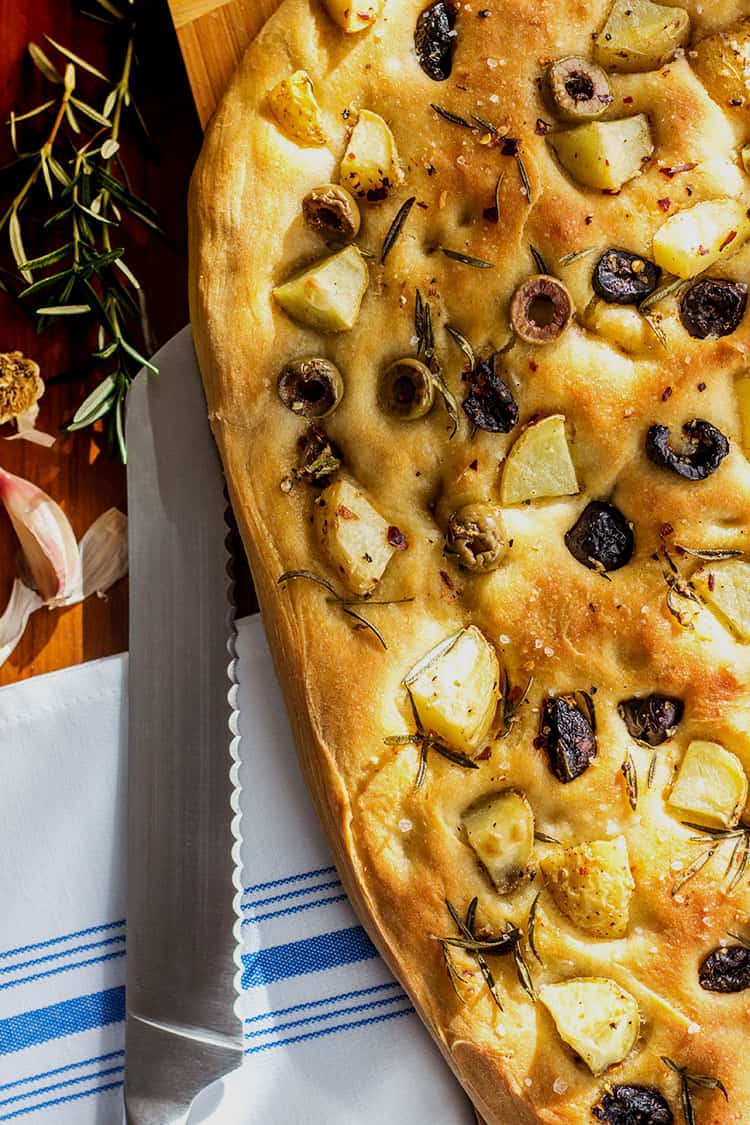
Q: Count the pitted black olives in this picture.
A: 10